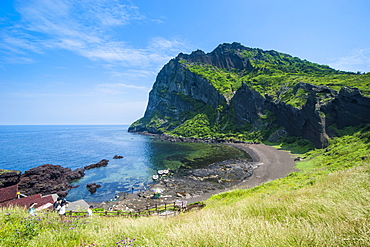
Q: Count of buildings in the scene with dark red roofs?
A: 2